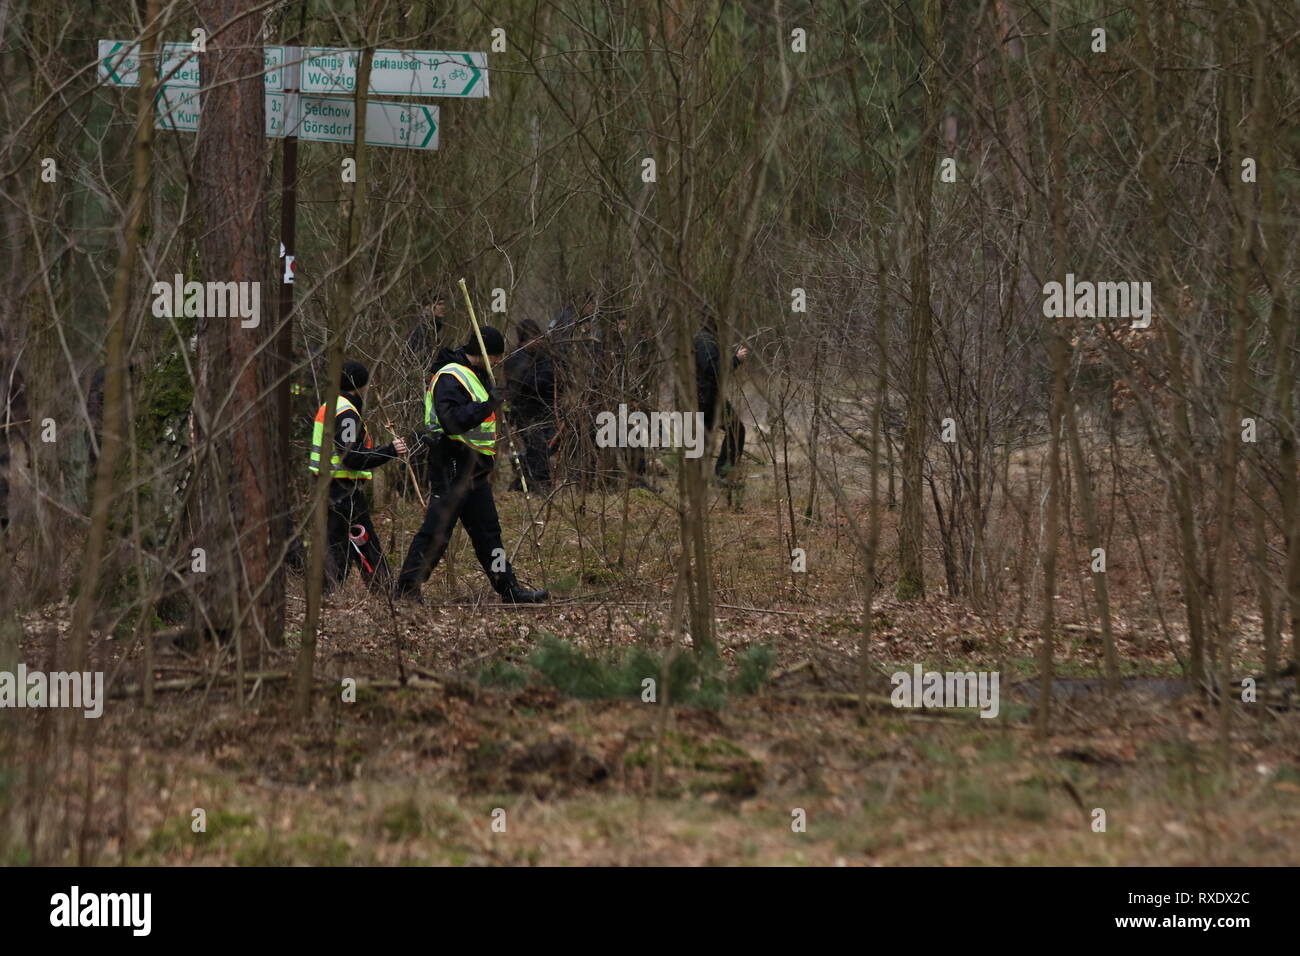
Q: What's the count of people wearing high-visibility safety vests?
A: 2